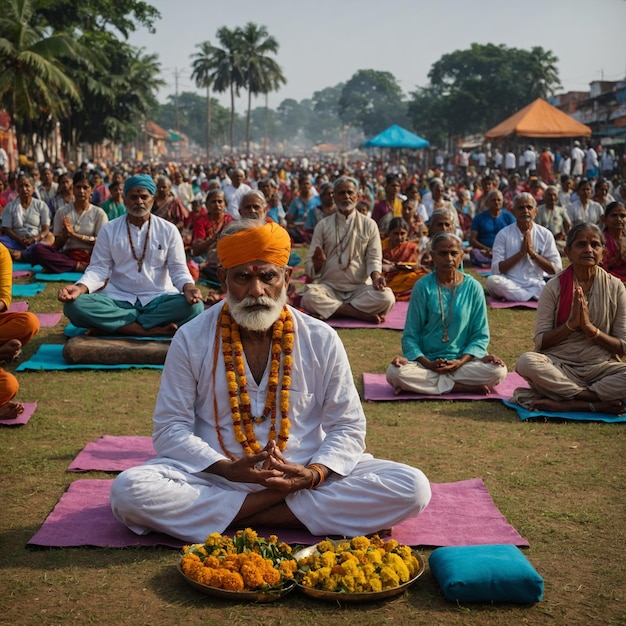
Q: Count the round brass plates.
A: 2